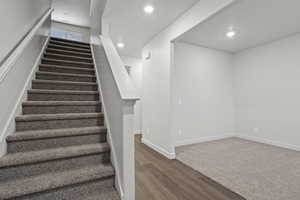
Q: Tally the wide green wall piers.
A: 0